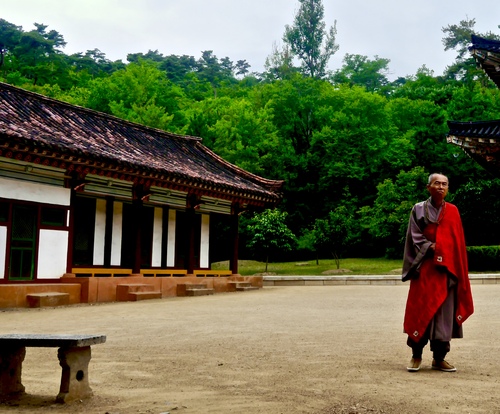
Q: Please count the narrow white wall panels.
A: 5